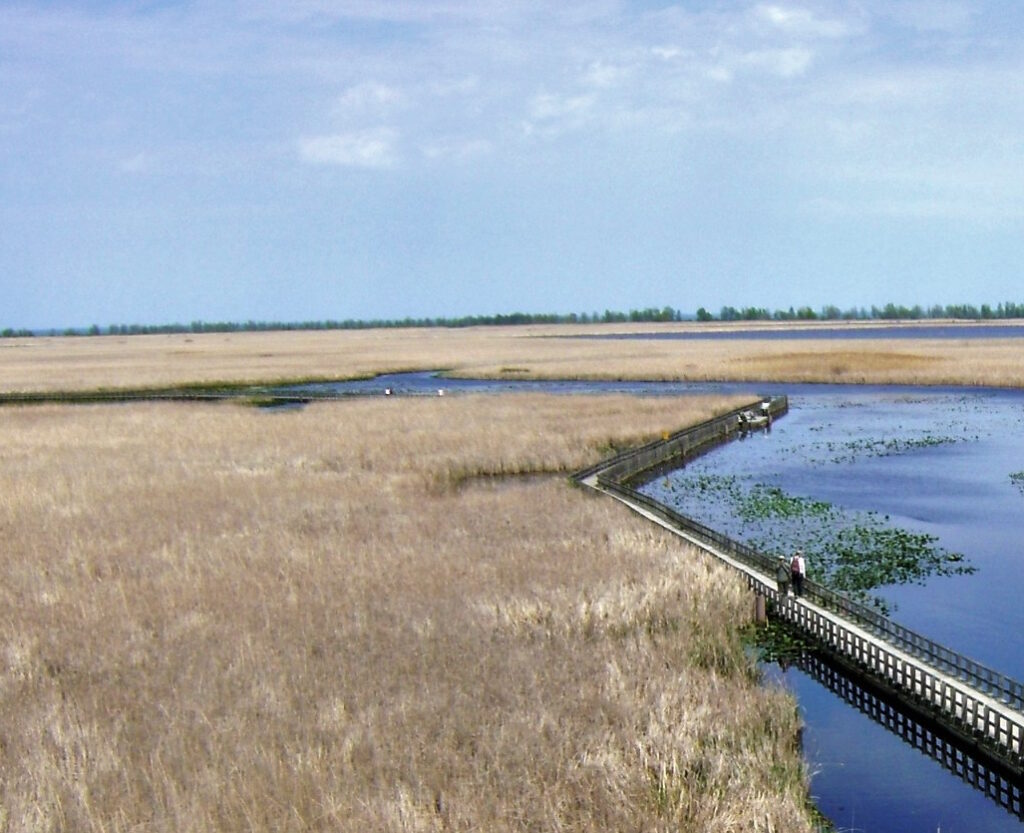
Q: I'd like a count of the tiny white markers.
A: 2